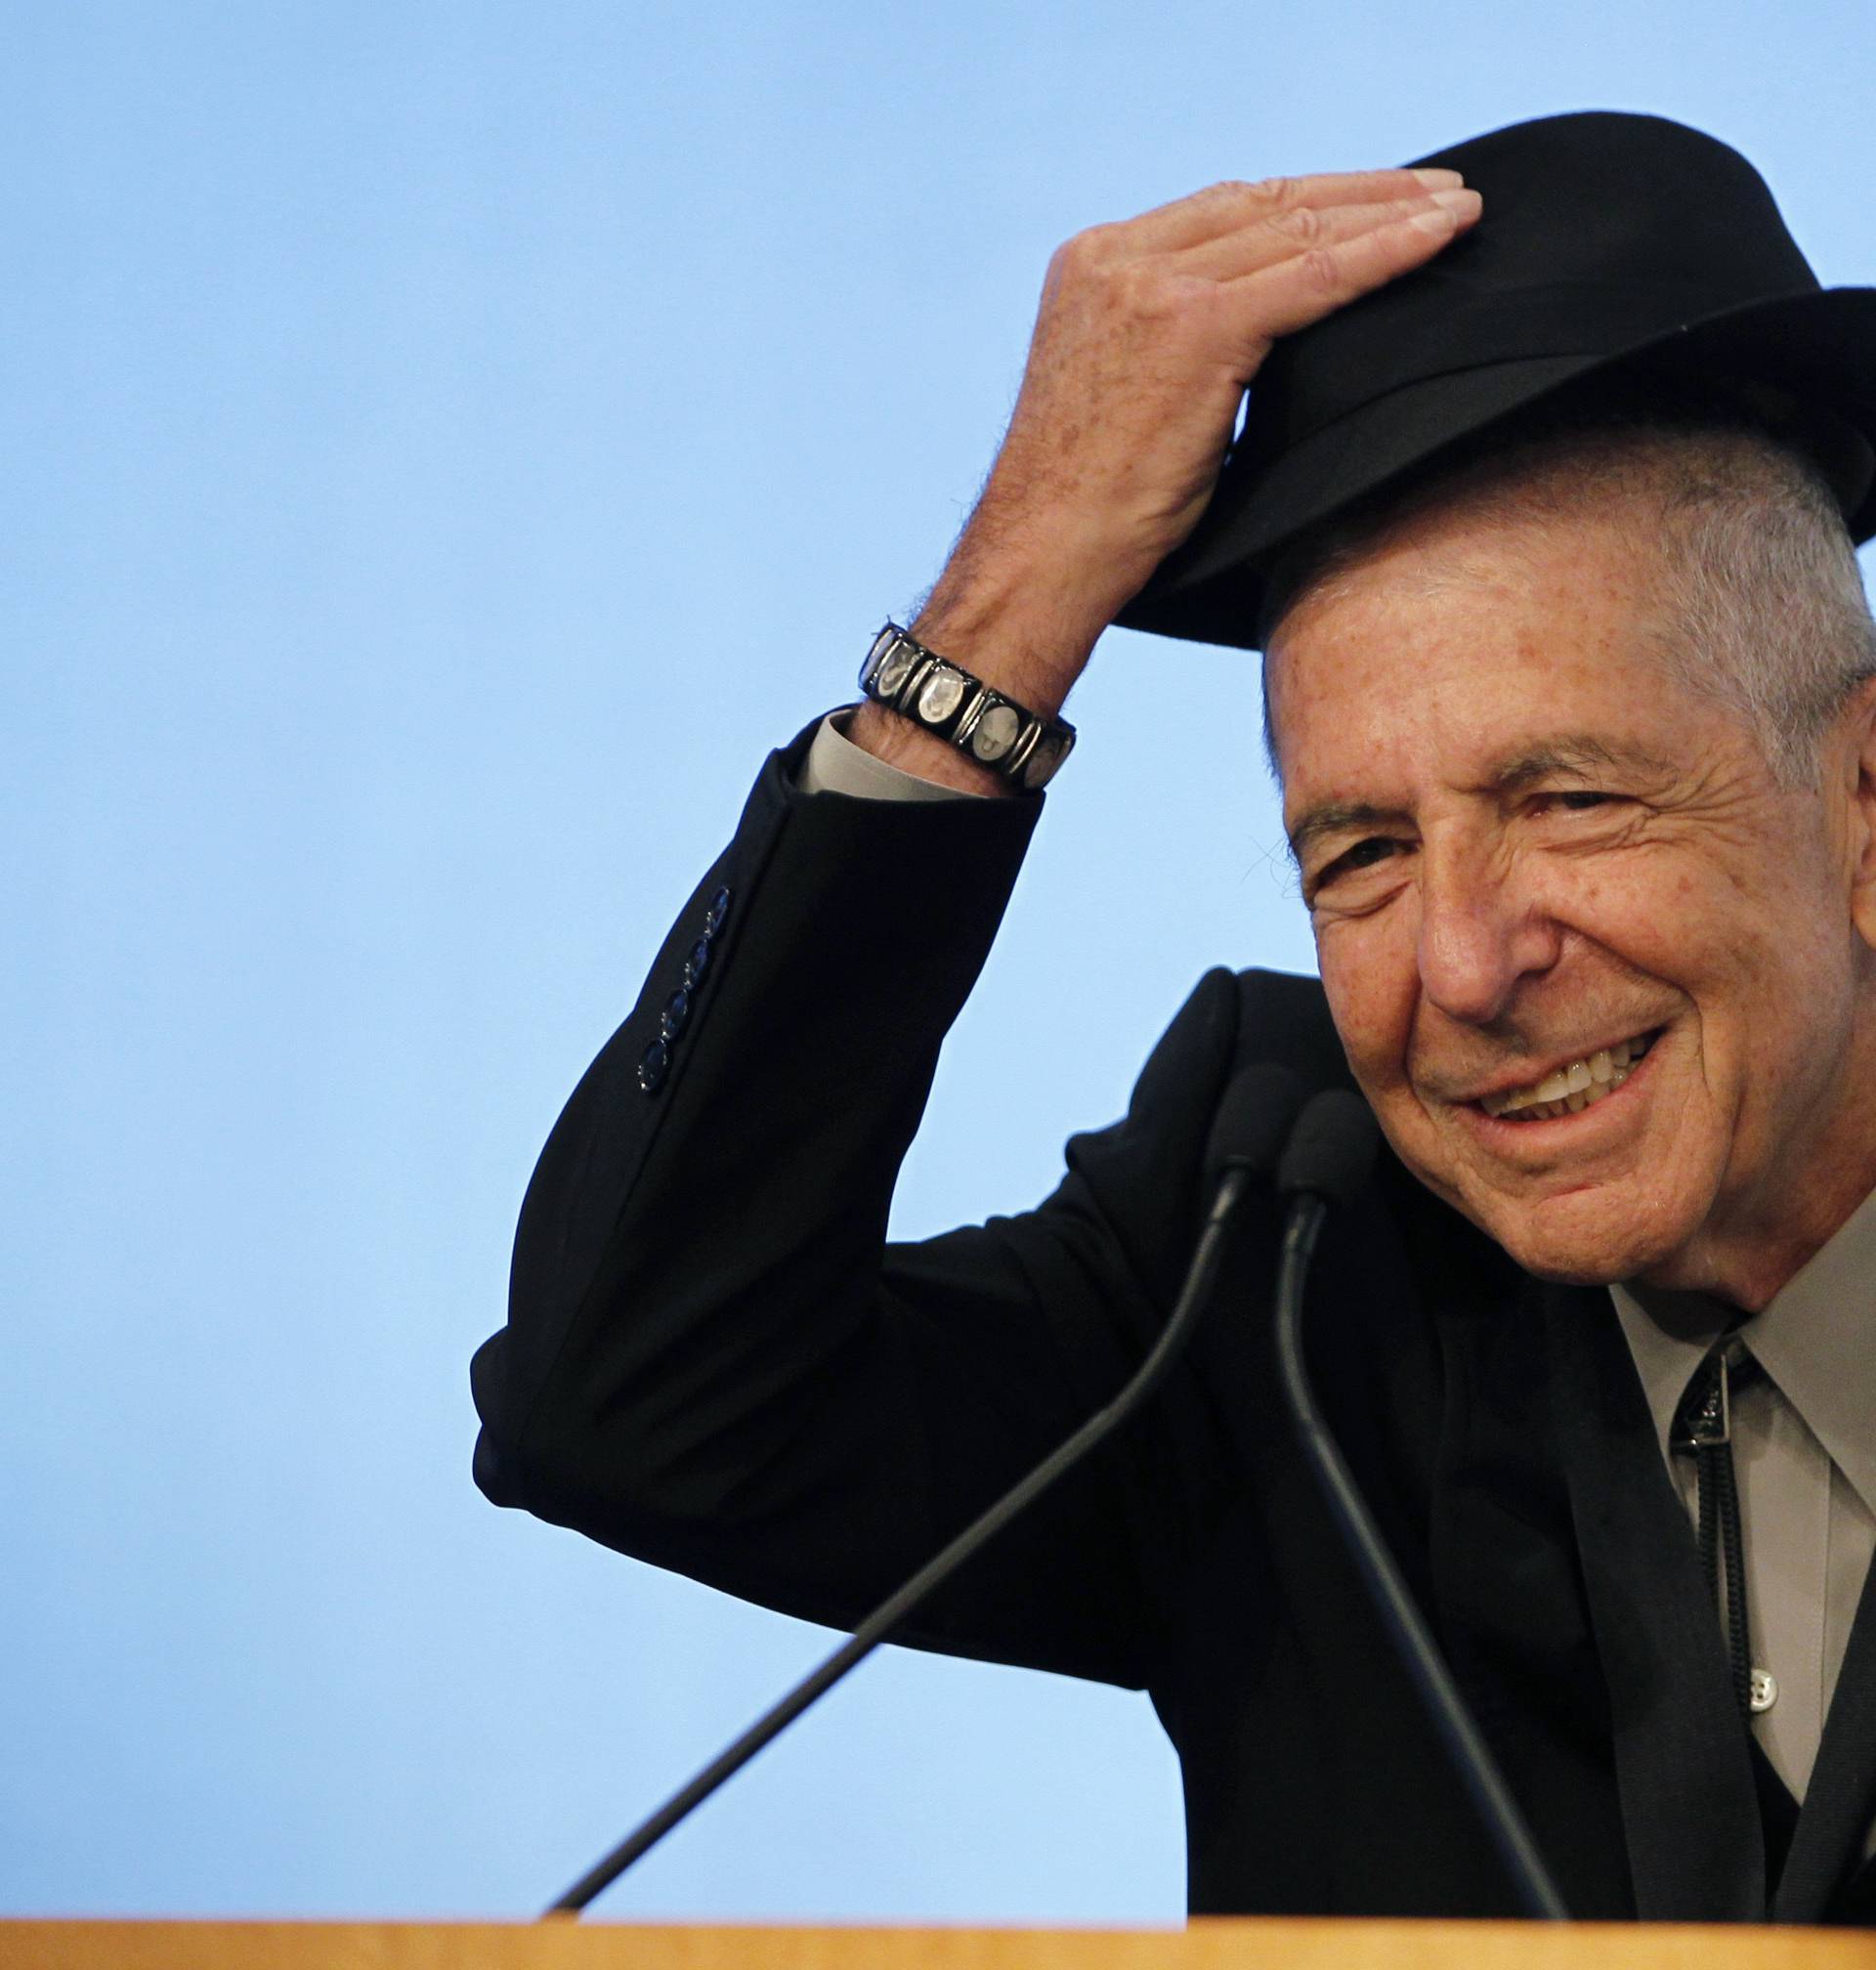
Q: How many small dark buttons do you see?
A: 4